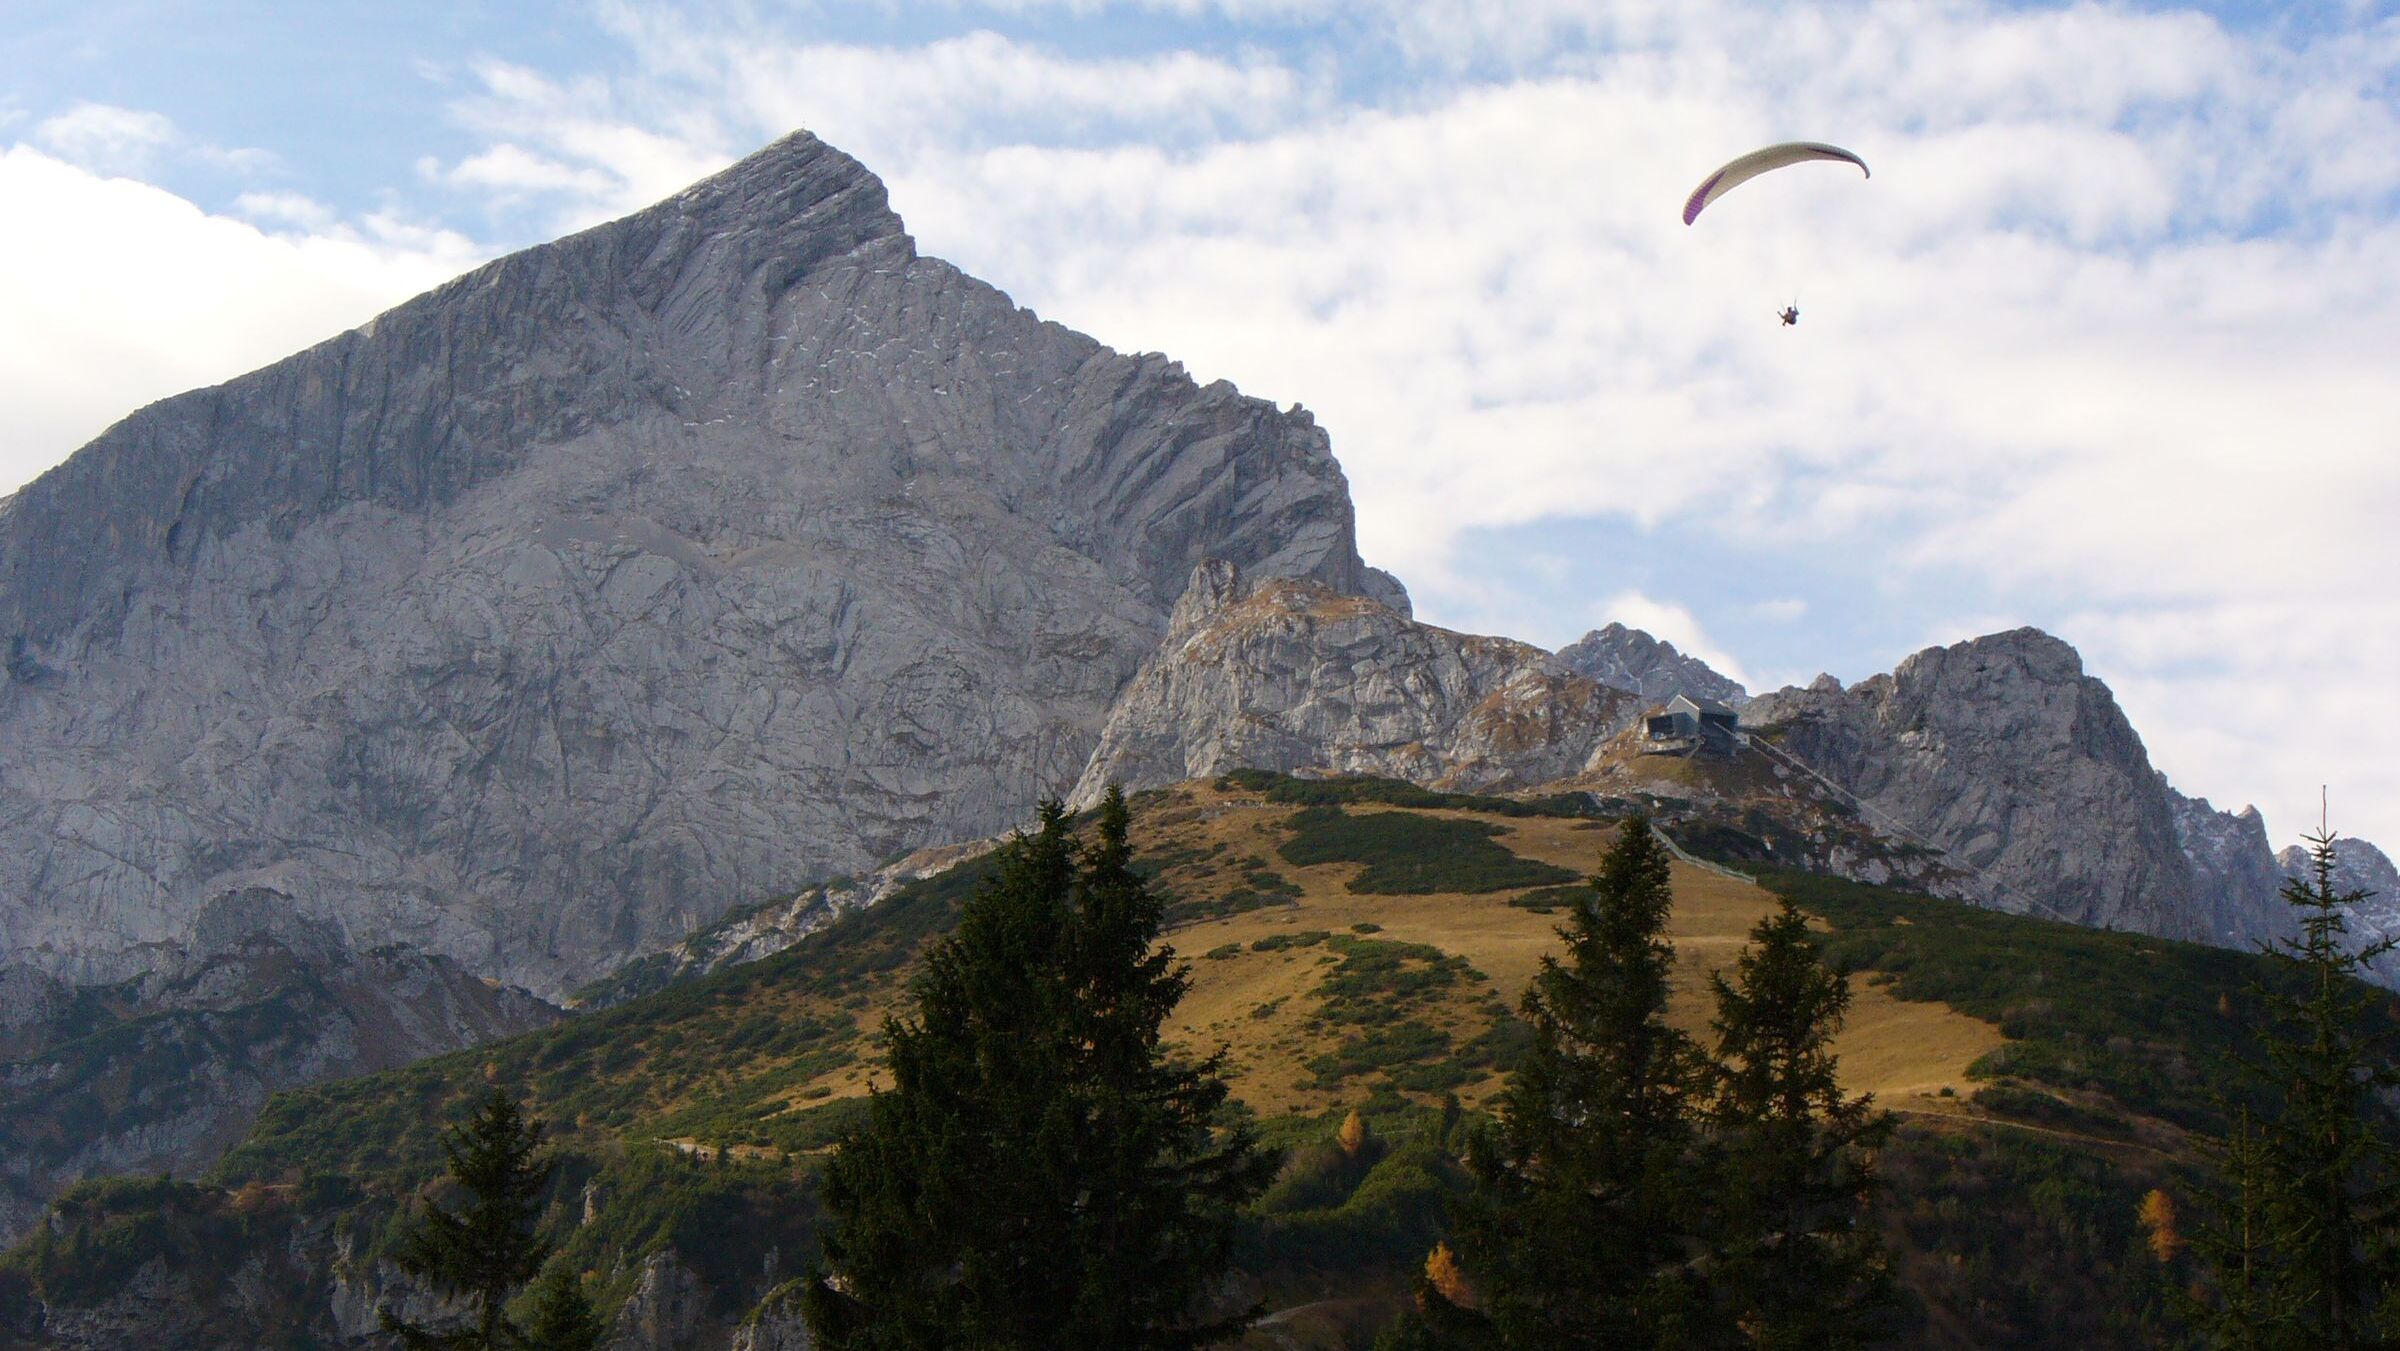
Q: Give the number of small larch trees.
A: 3